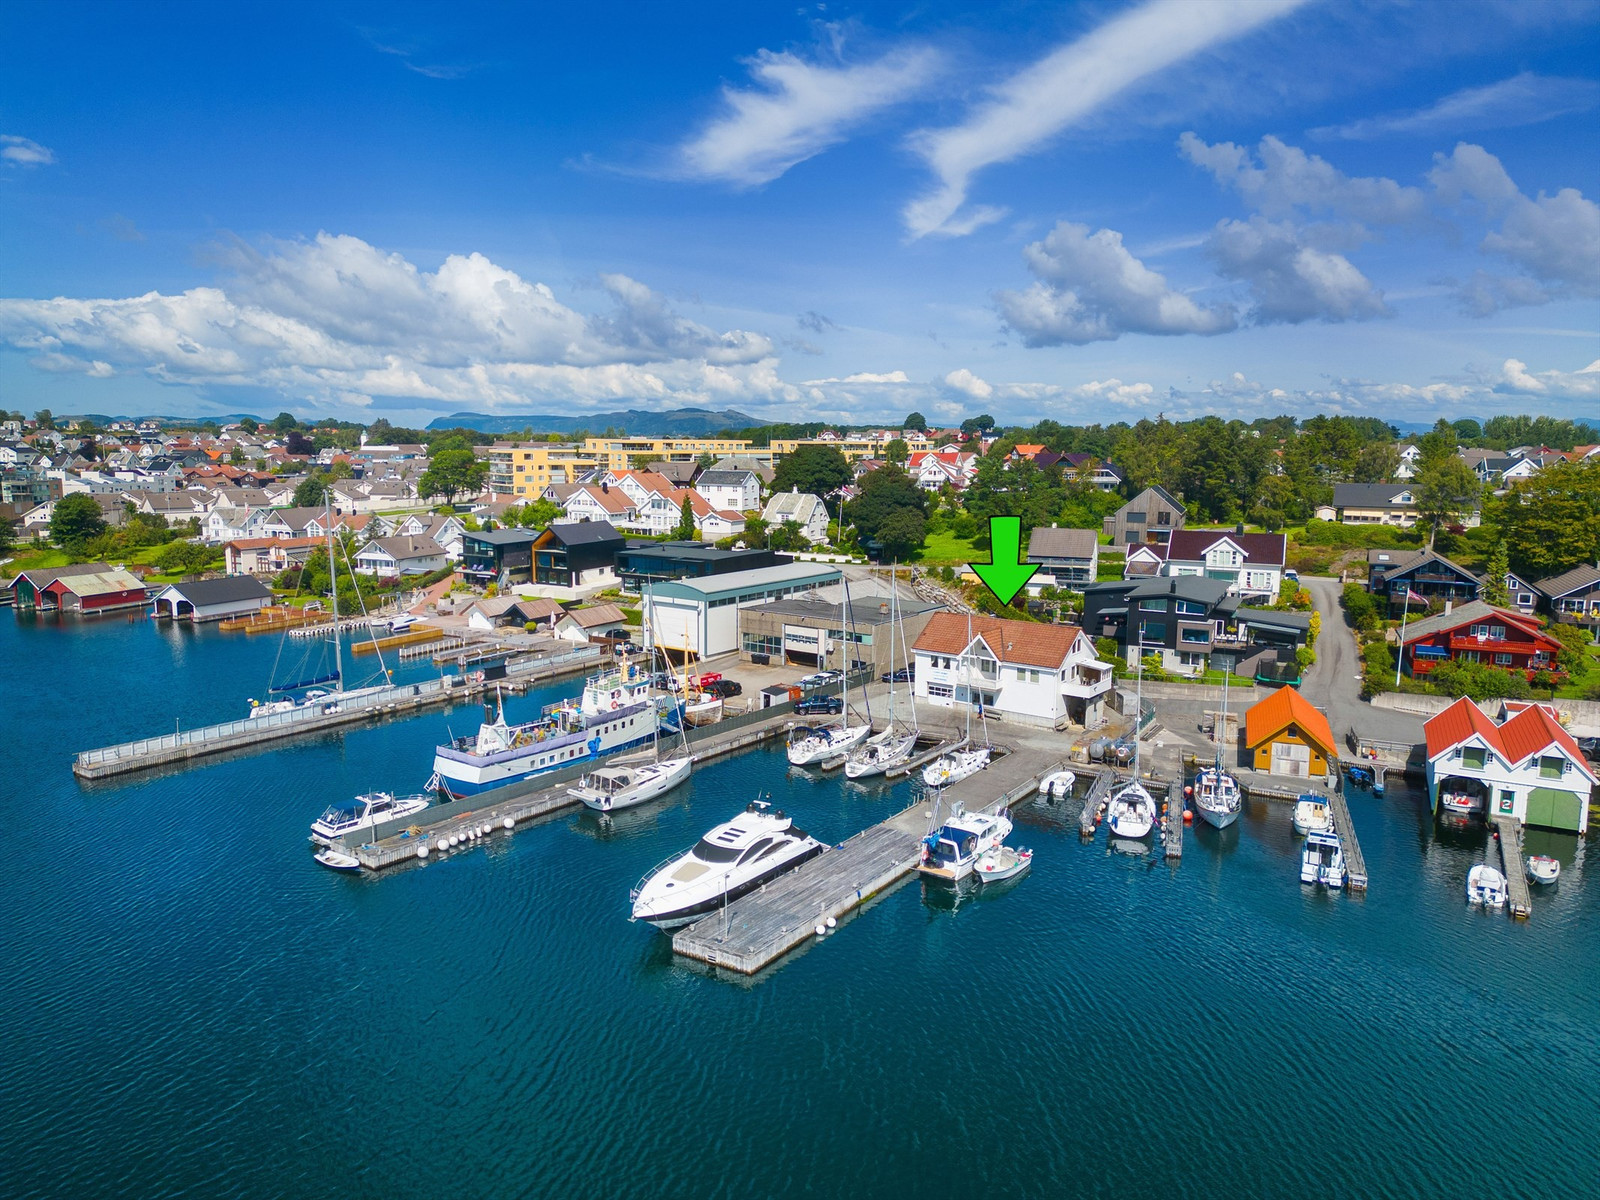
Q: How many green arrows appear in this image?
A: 1